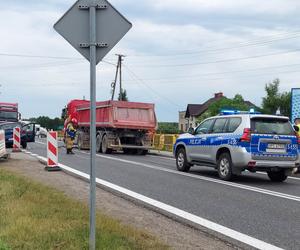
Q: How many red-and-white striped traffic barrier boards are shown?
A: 2